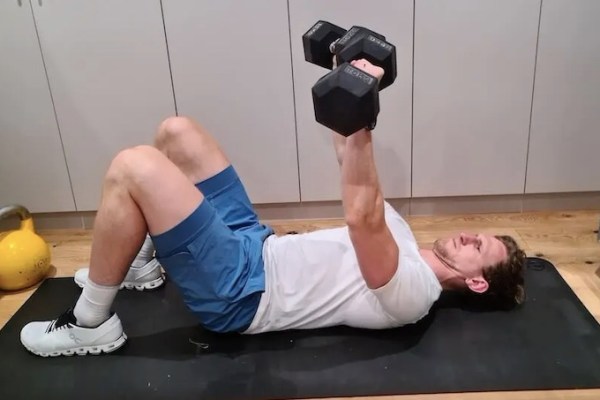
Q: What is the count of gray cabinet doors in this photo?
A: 6